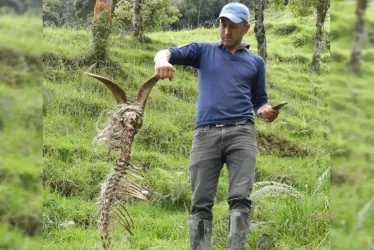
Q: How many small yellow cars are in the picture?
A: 0